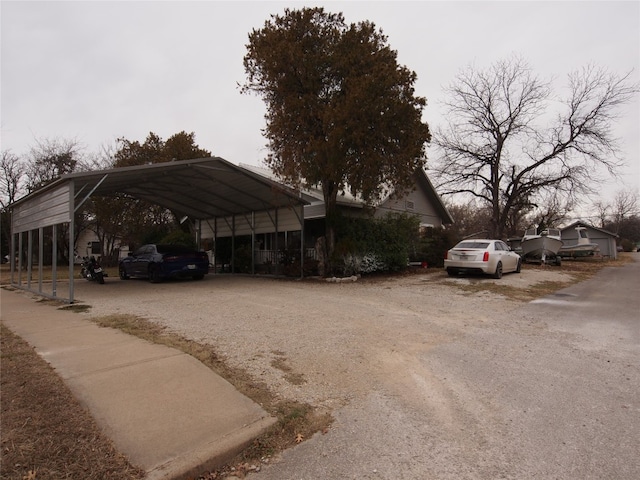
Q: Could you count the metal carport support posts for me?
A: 12